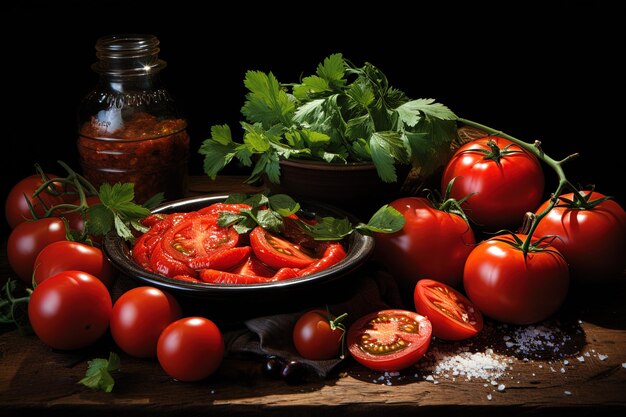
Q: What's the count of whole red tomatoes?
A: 12